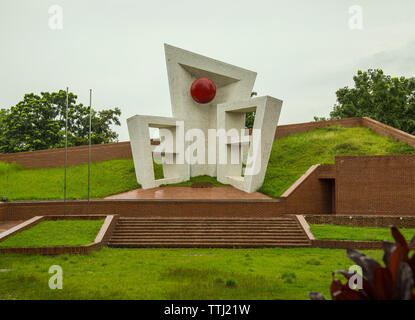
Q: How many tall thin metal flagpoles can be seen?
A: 2